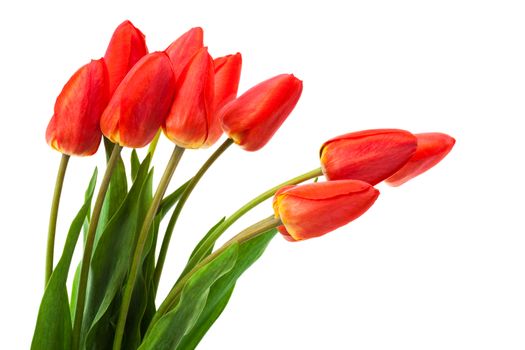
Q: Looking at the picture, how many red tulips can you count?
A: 10